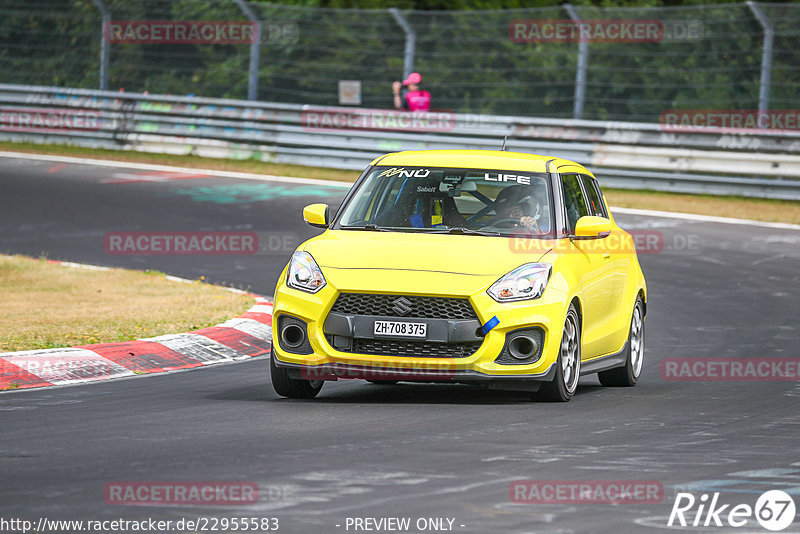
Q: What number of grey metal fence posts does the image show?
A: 5